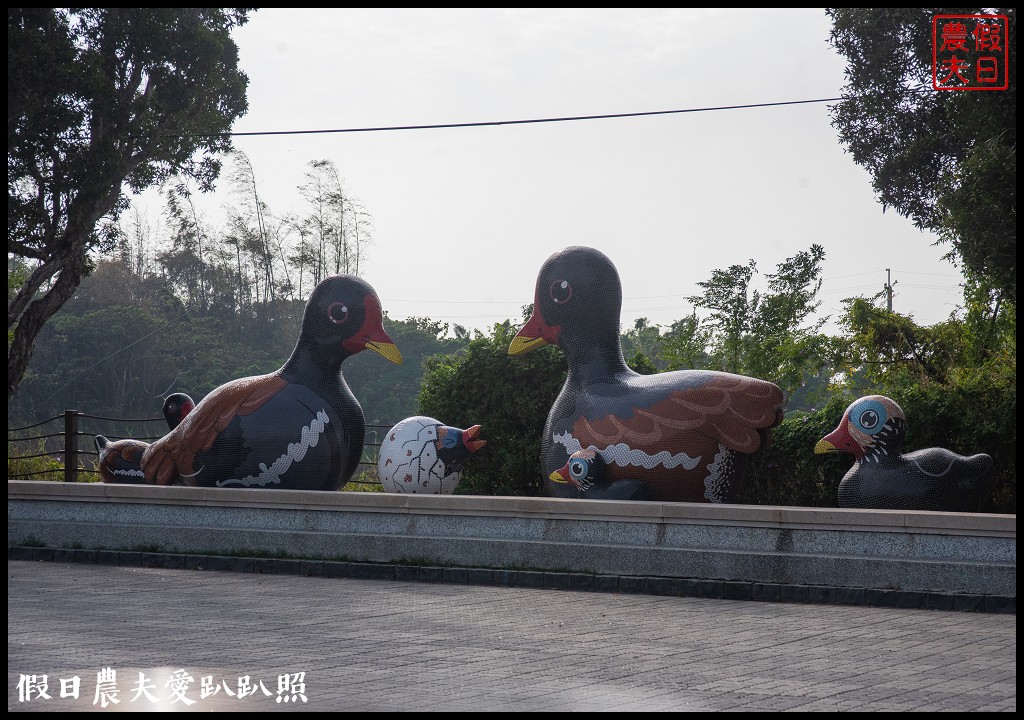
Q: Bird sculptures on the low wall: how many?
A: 6